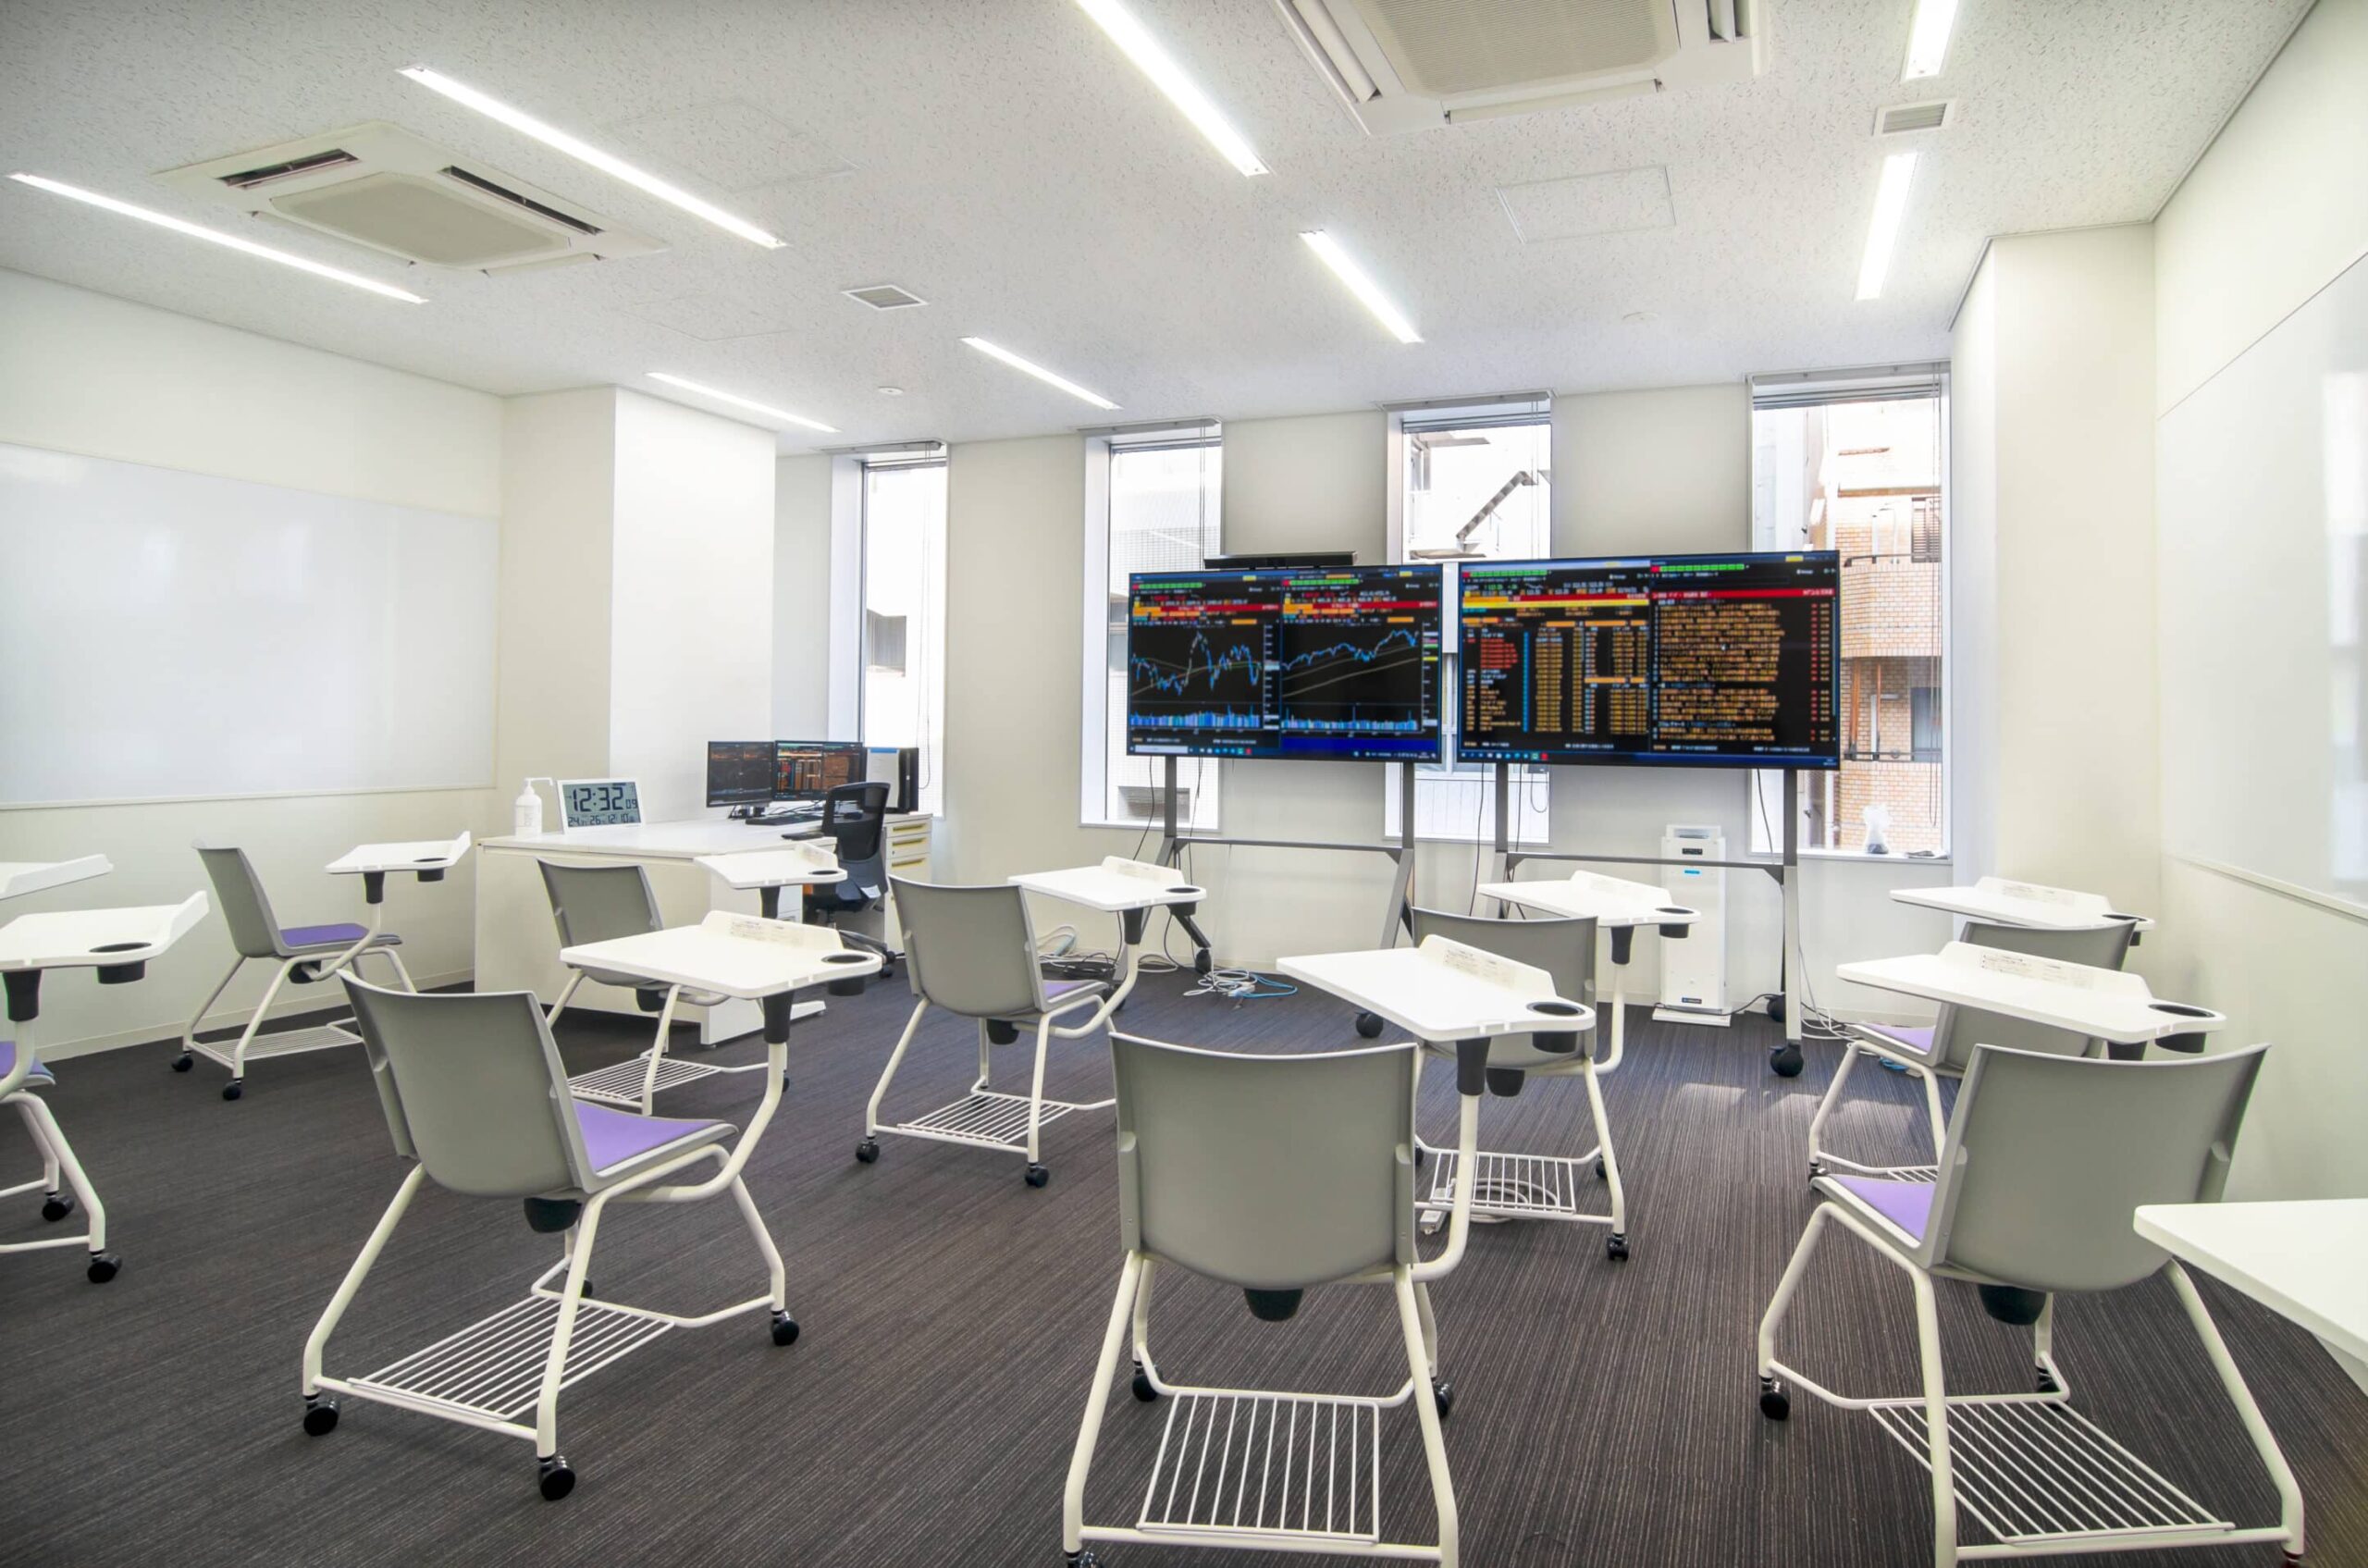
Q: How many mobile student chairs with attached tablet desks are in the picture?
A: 11